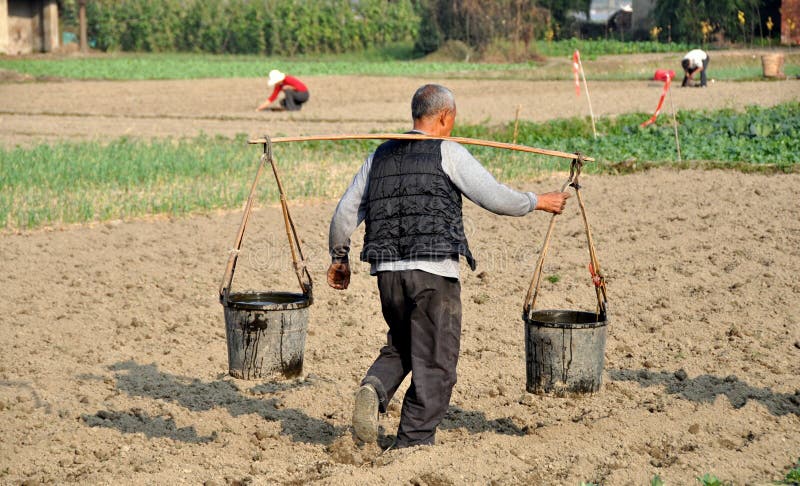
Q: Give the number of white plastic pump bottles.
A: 0